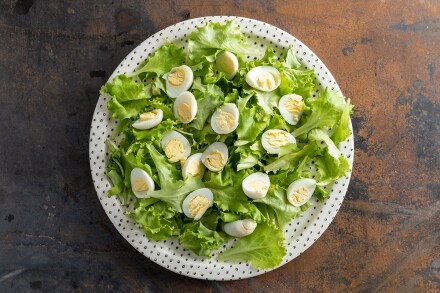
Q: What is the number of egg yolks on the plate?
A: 14